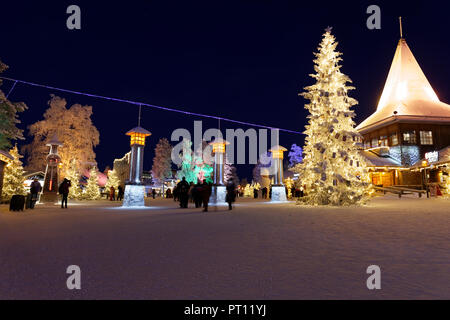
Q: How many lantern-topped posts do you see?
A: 3